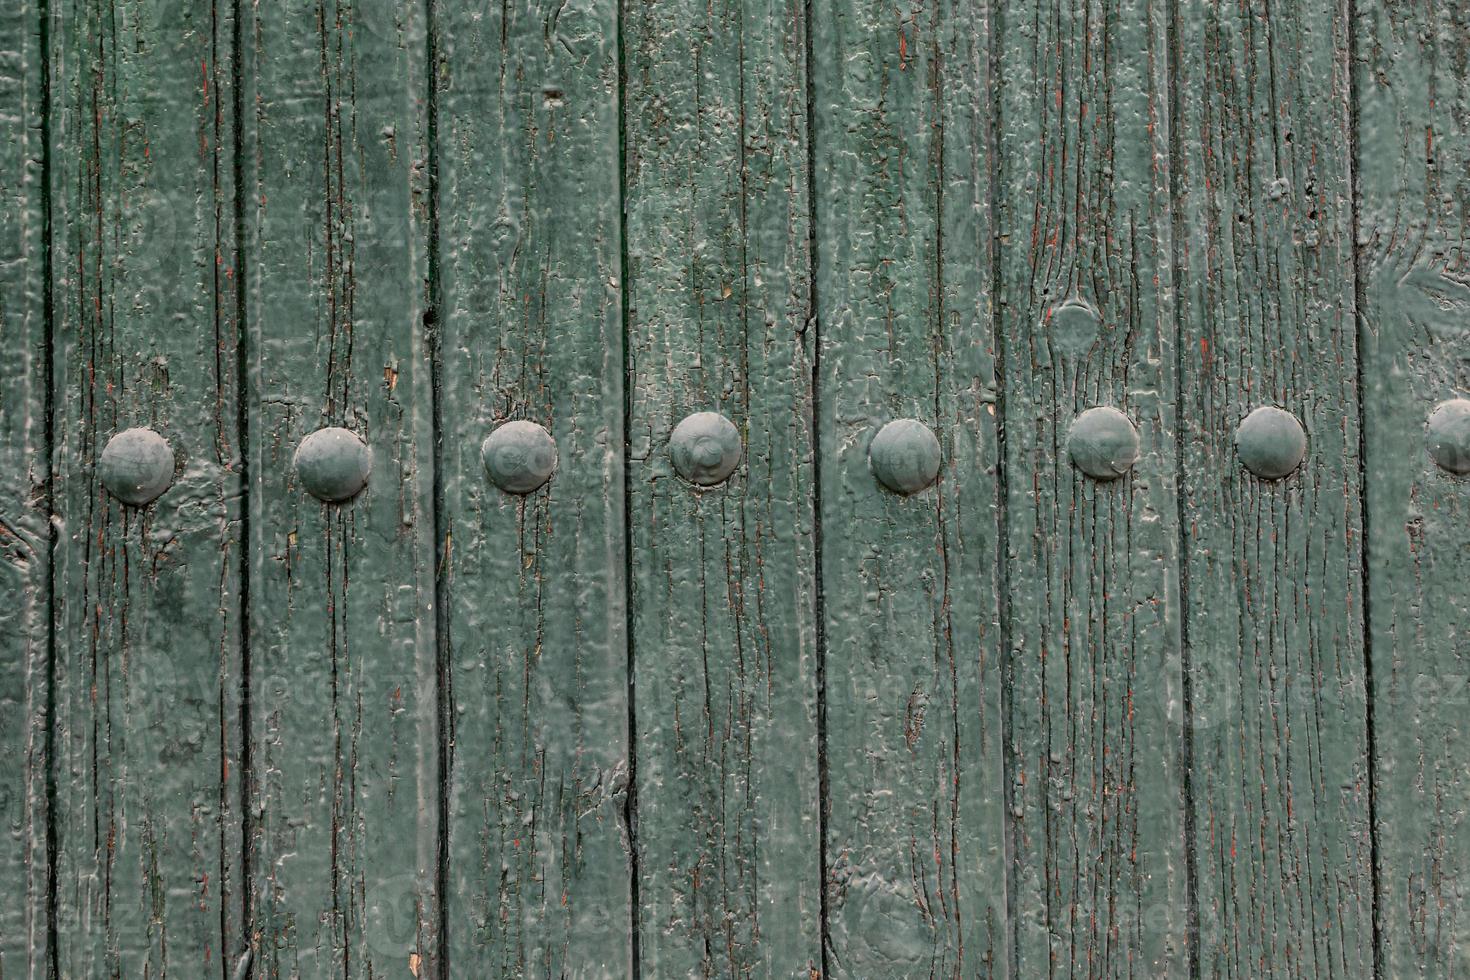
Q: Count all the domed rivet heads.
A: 8